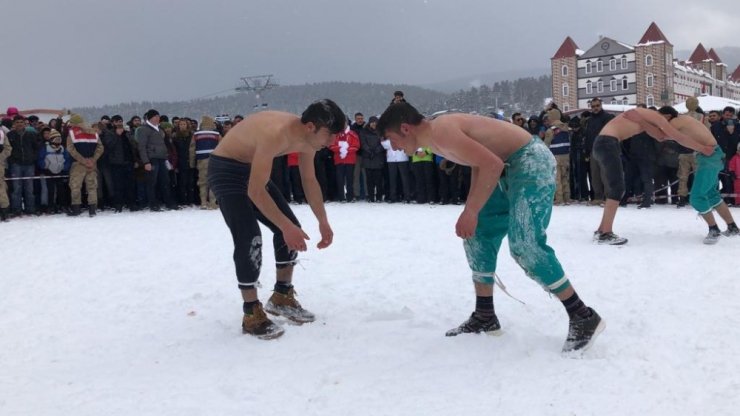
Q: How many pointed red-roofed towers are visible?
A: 5